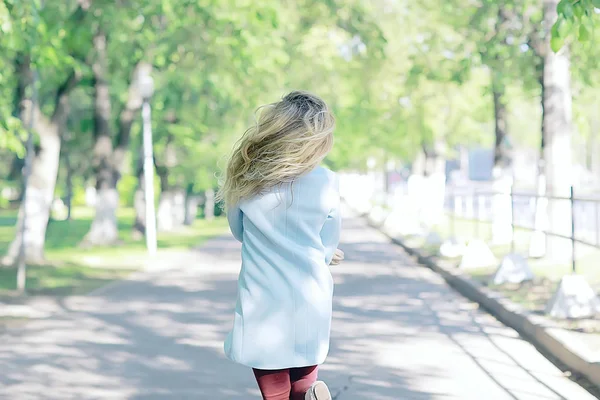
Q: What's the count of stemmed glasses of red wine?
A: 0